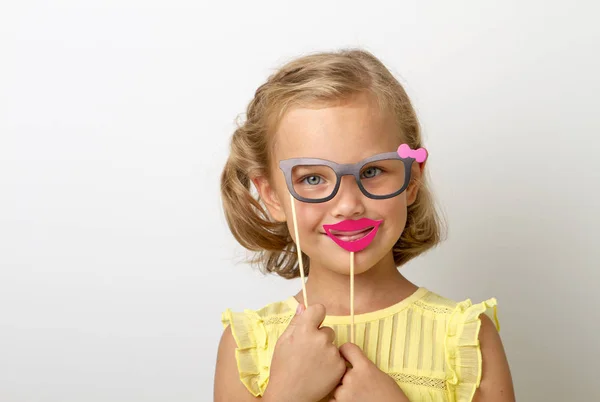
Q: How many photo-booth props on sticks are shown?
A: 2